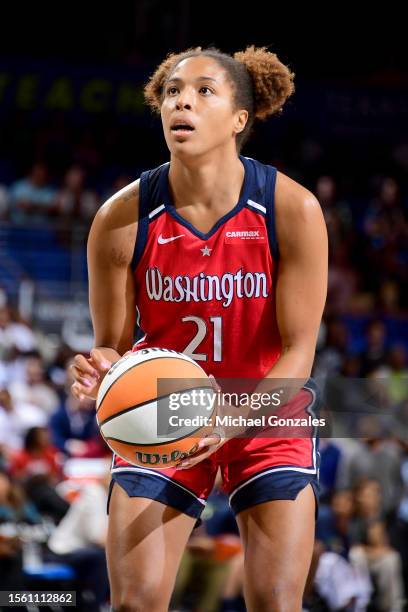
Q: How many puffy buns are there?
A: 2